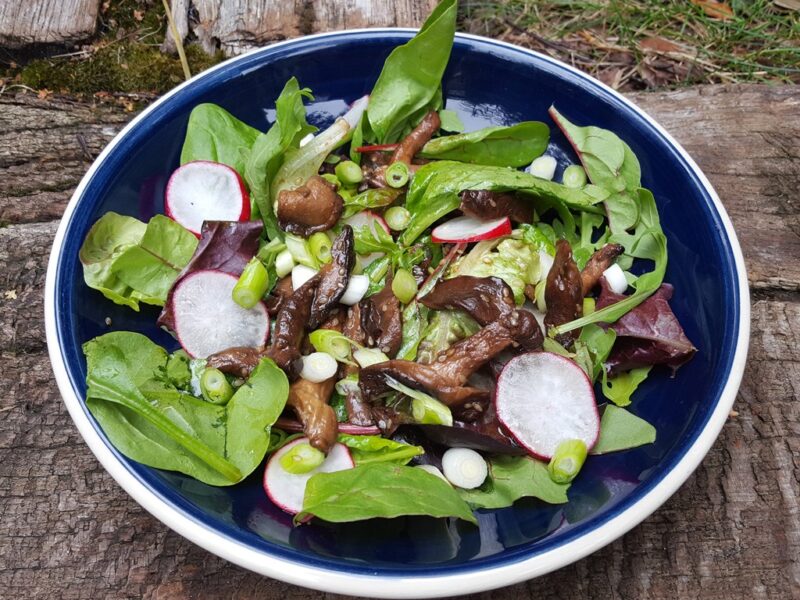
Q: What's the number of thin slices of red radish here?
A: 6